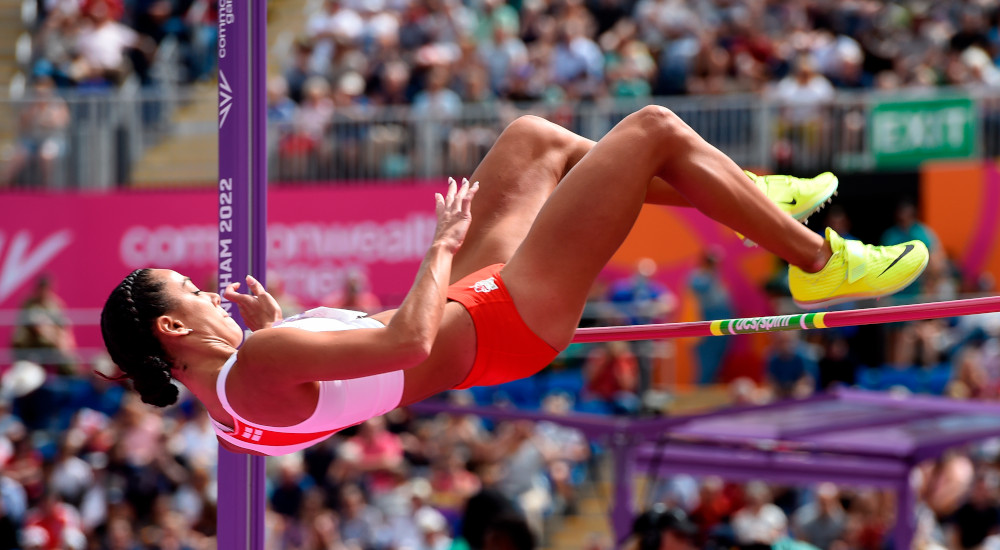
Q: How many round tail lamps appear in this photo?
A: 0